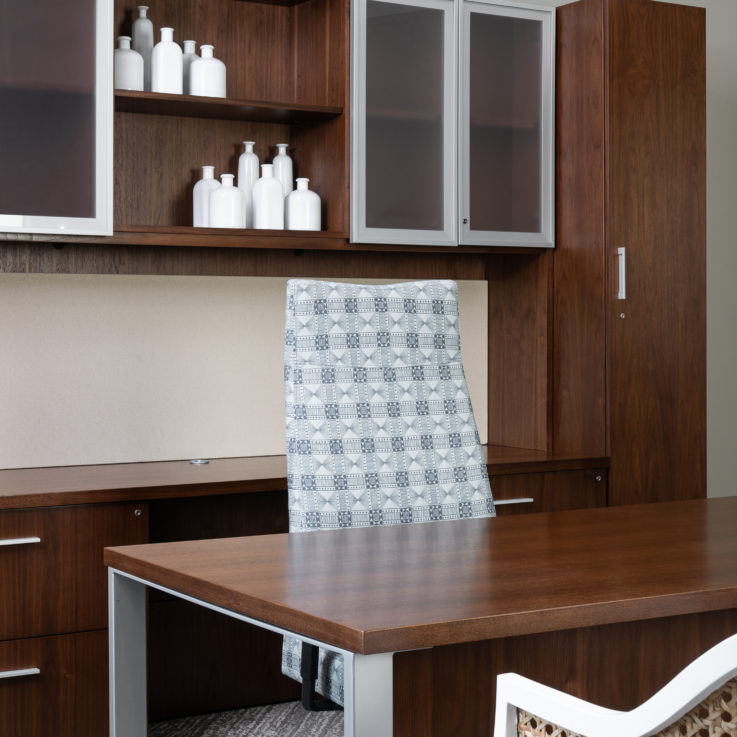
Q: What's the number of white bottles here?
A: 11